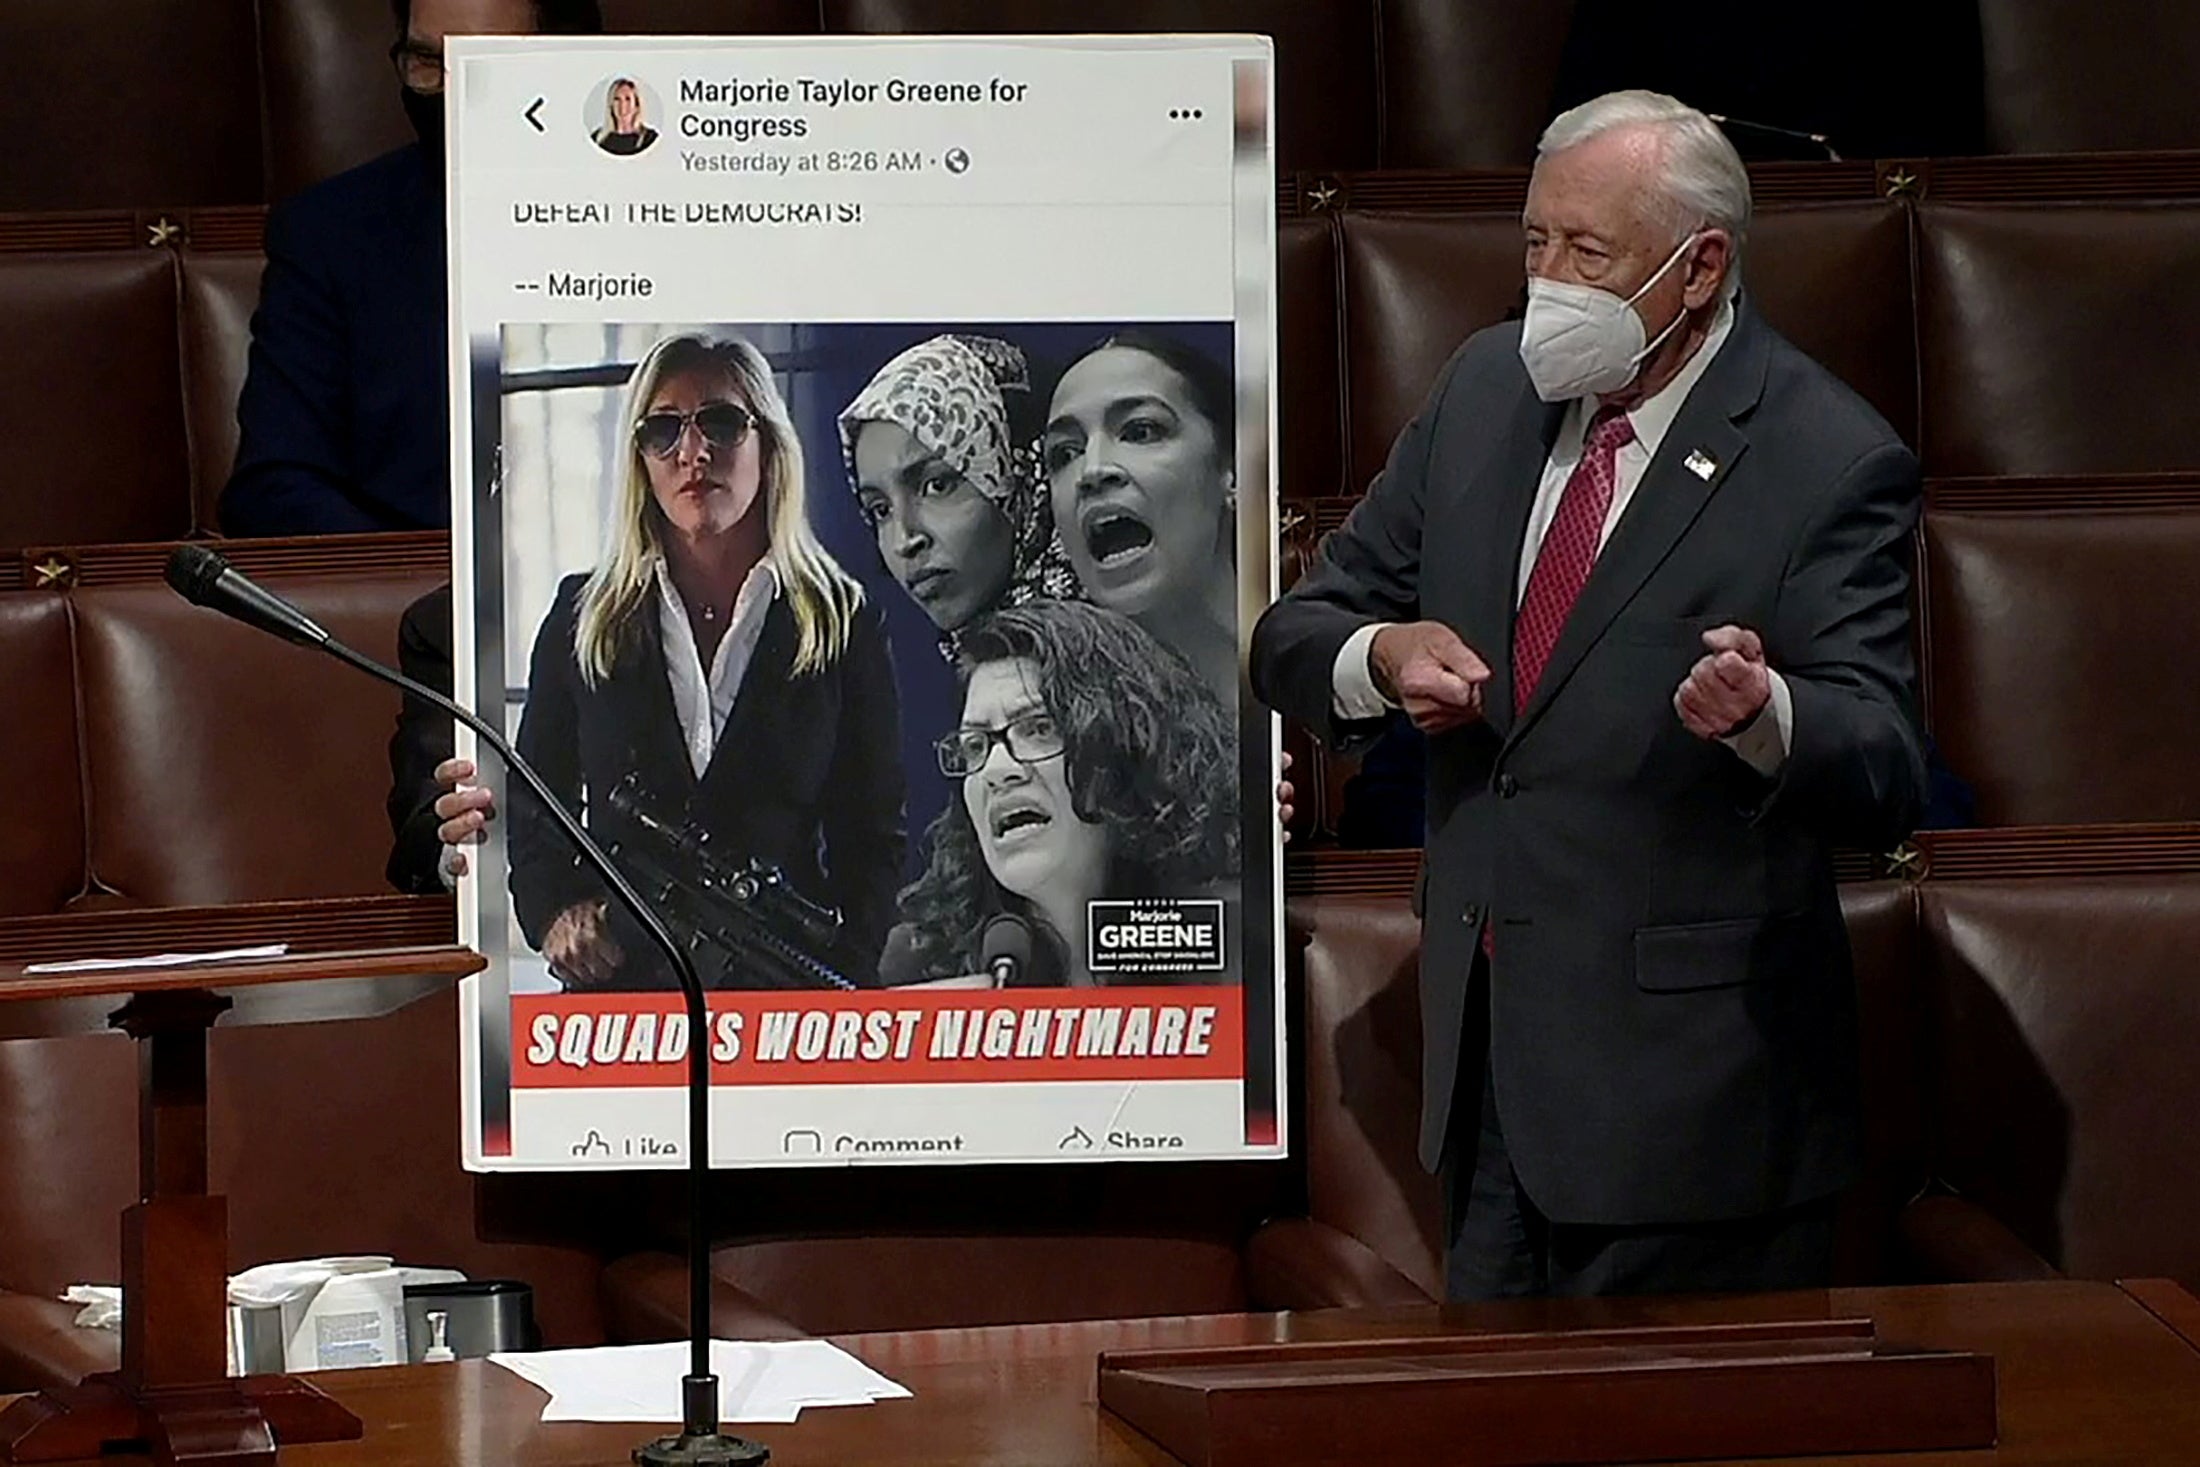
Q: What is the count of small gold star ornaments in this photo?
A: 6